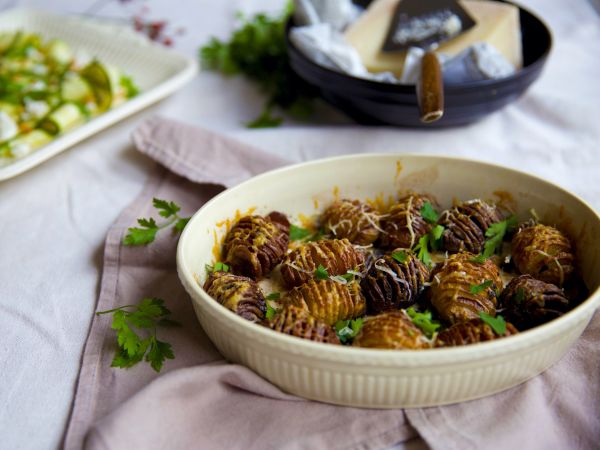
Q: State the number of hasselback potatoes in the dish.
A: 14